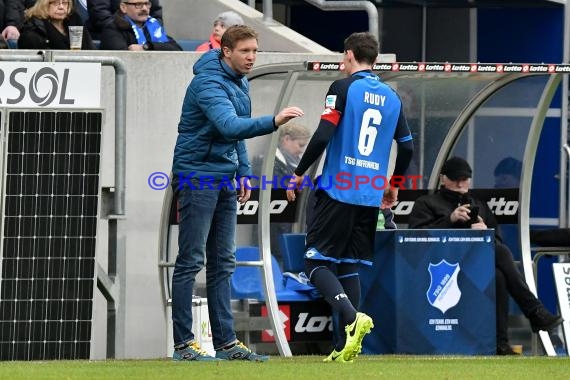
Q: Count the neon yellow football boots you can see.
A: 2